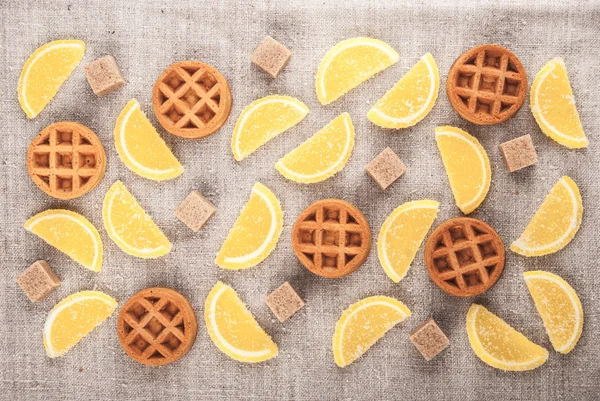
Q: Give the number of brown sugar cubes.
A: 8